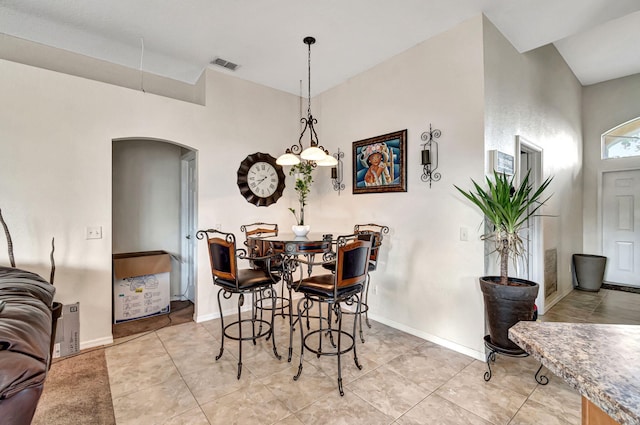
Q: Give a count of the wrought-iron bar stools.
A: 4